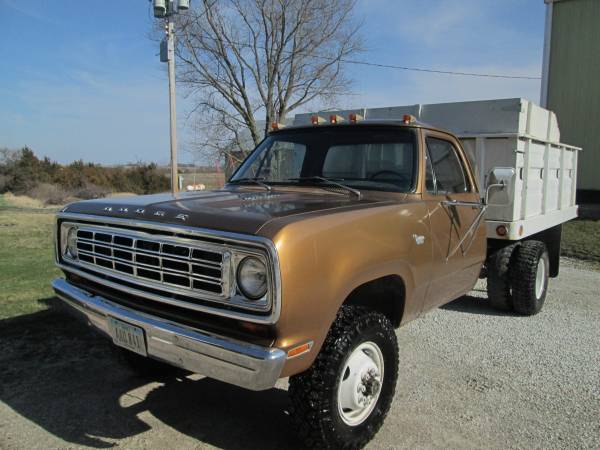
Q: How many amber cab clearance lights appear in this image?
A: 5